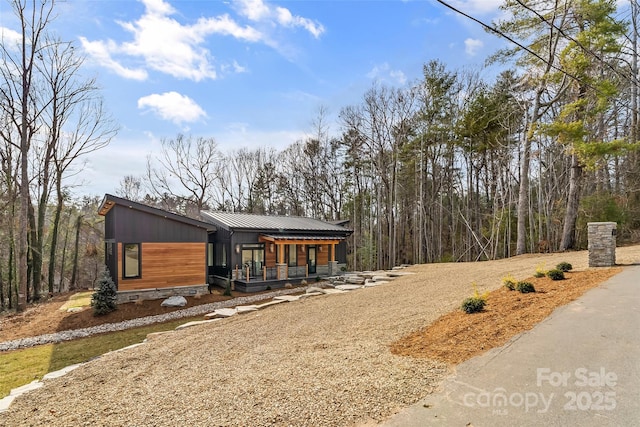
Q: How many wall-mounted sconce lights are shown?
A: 4